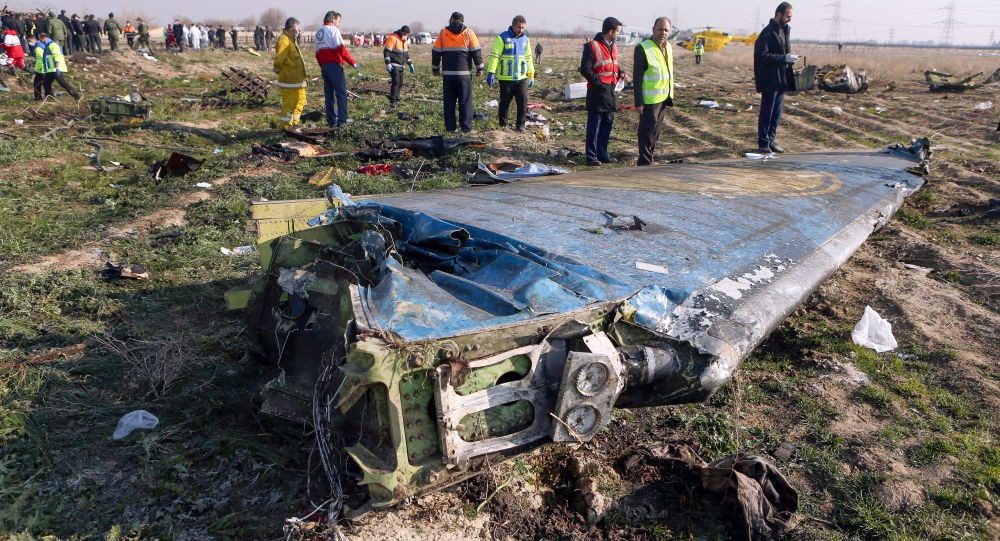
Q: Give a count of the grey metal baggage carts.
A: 0